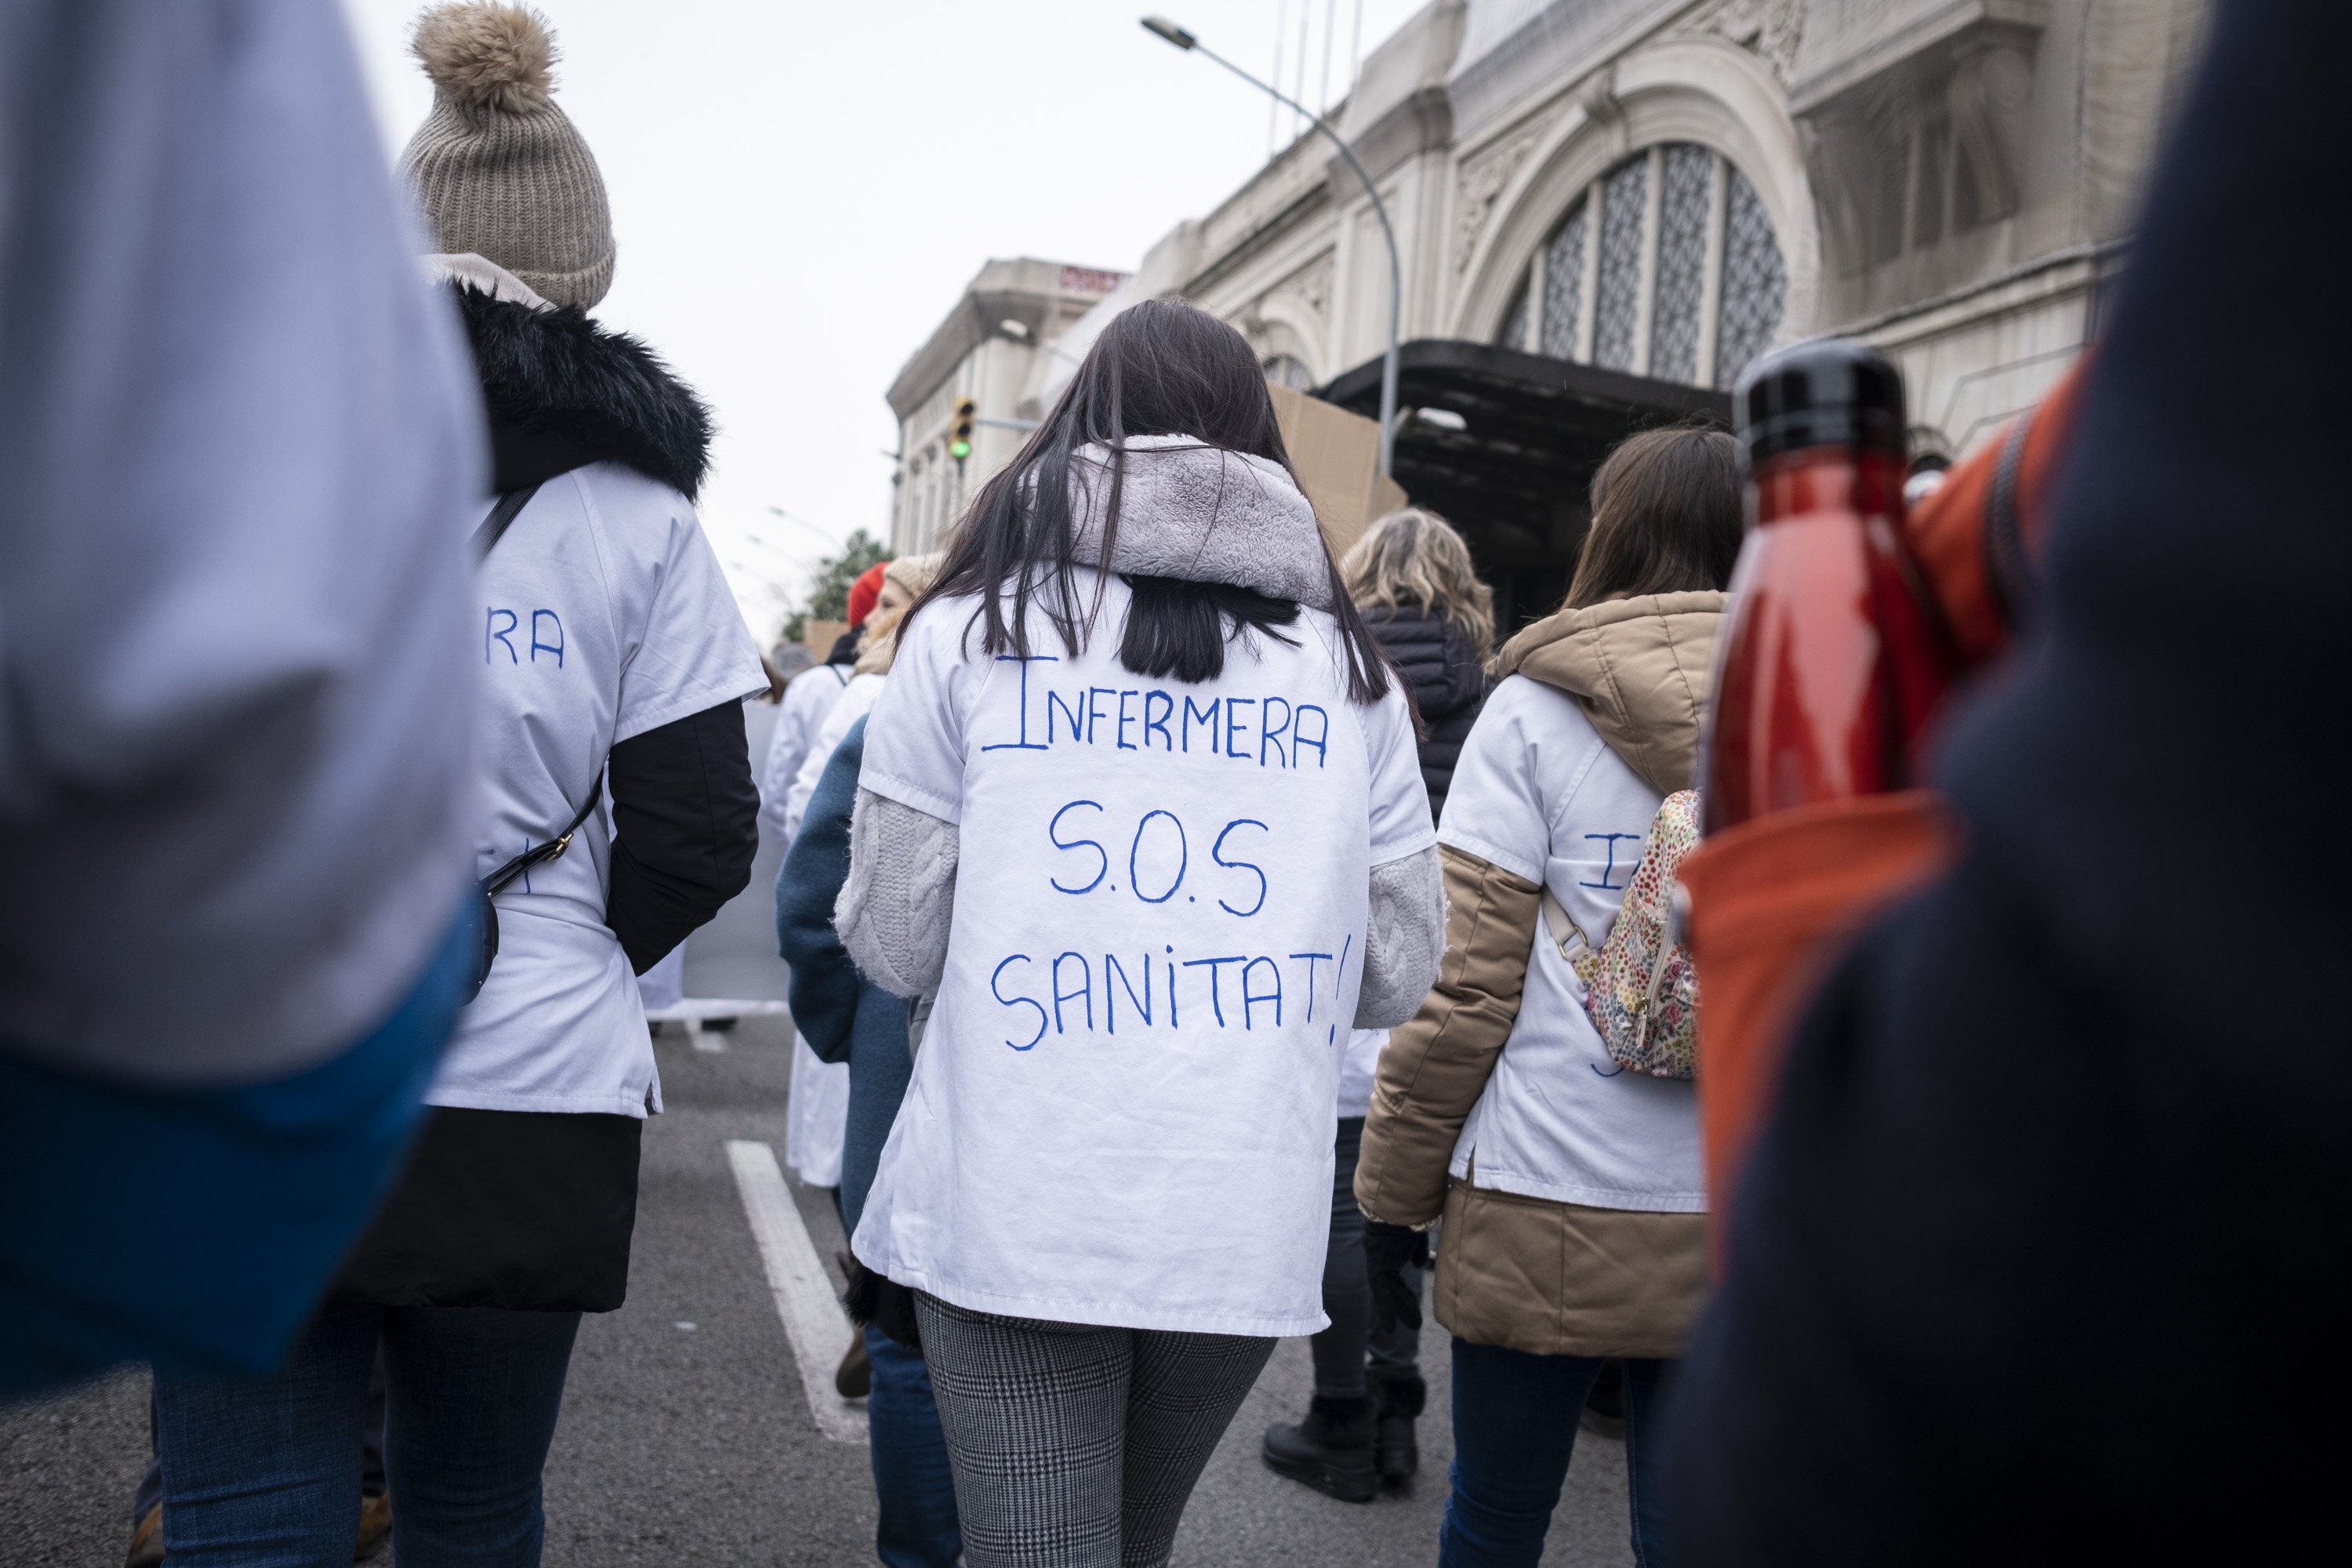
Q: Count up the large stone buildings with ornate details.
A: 1